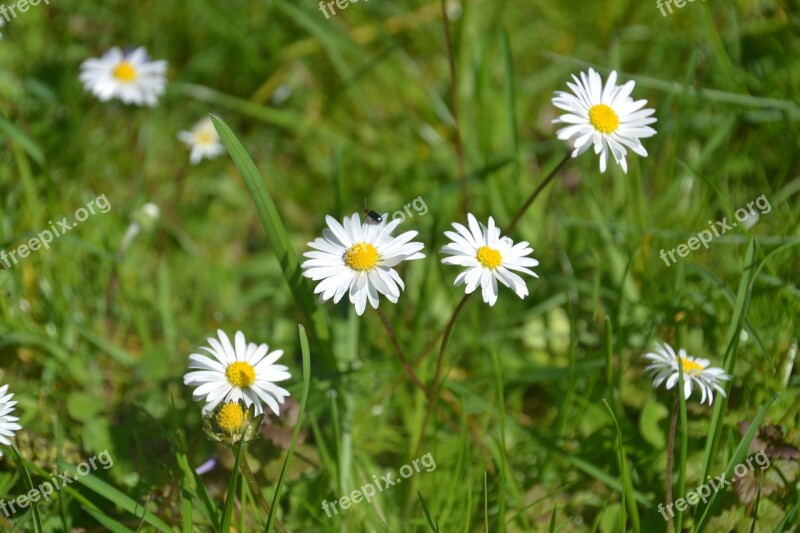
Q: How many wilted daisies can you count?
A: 1